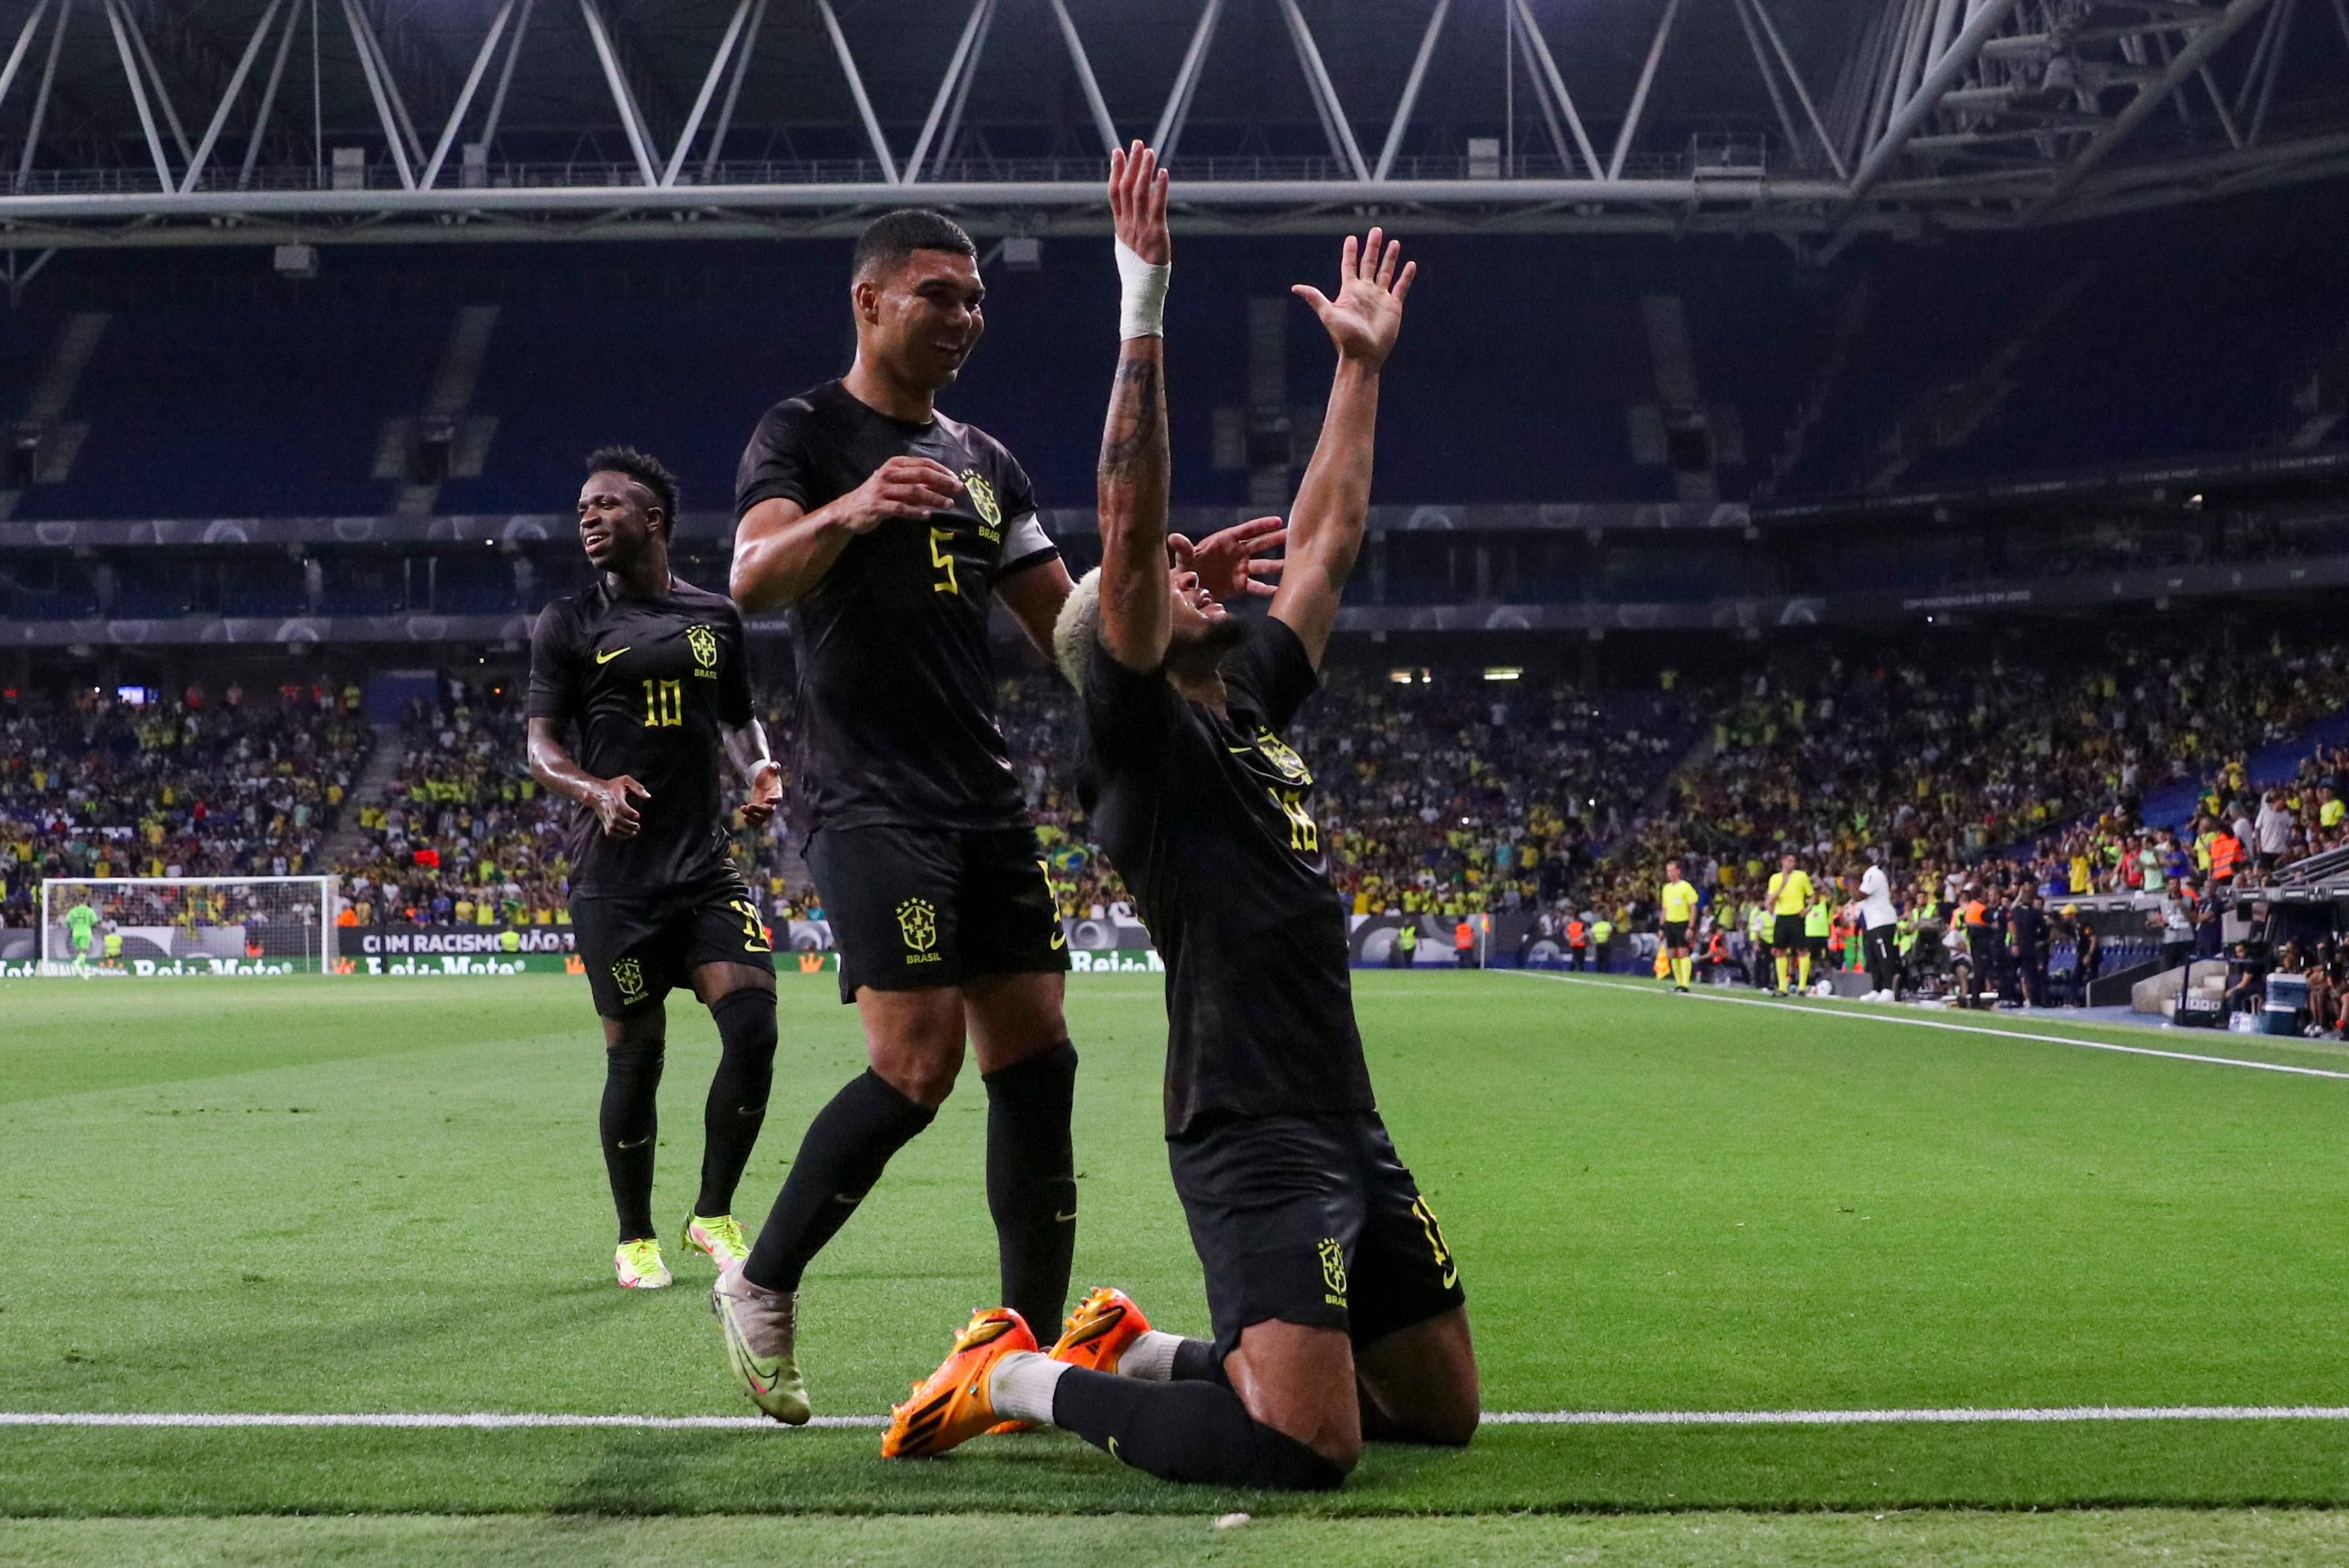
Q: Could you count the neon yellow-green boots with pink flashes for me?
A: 2